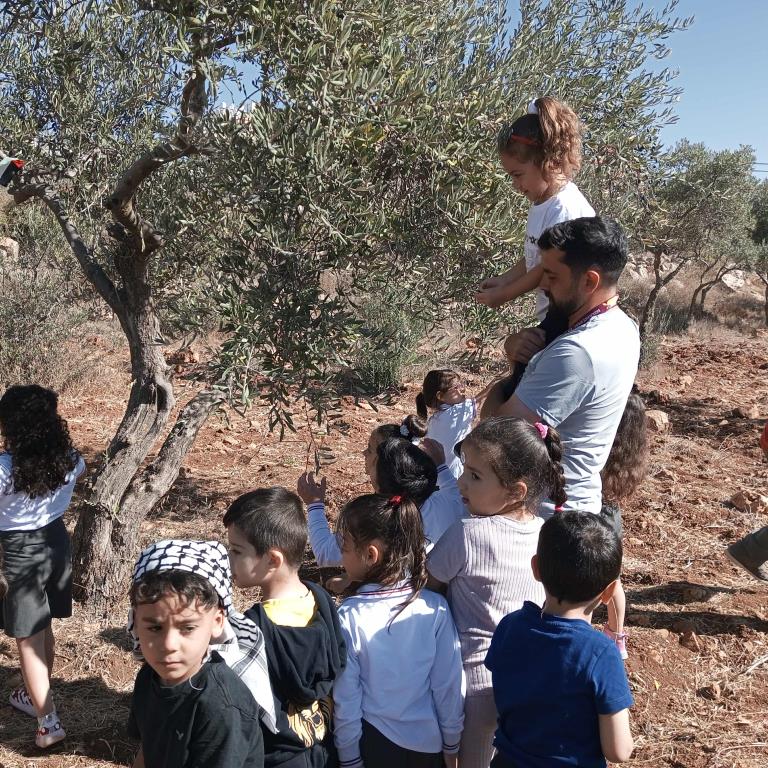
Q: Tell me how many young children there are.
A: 11